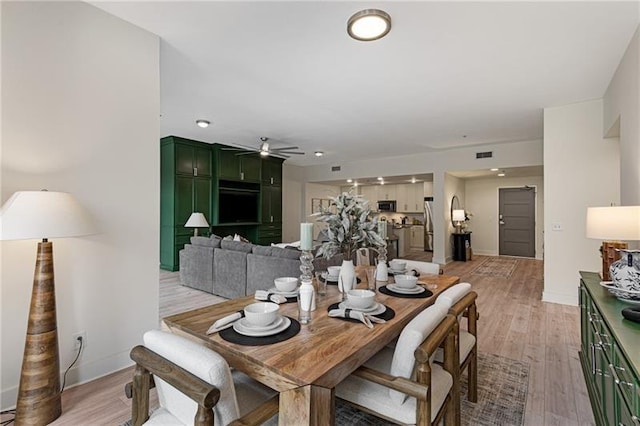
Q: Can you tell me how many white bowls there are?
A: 6